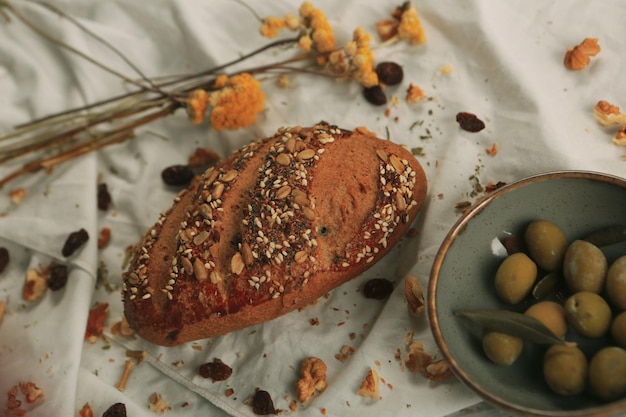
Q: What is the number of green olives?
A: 10